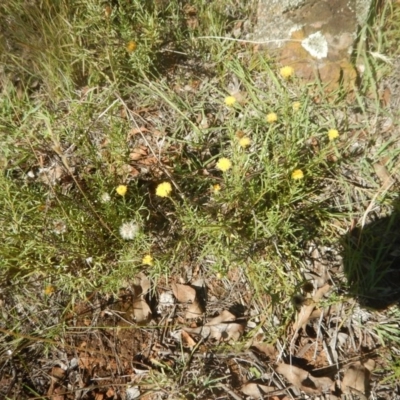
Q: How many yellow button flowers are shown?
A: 14